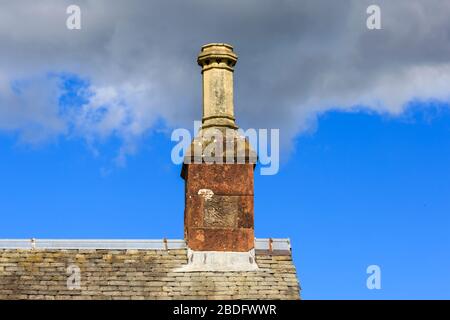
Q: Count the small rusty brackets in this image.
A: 3